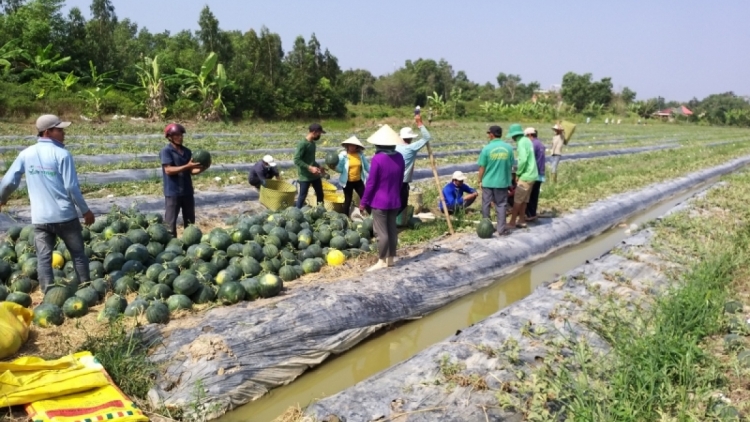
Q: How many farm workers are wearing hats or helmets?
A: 12